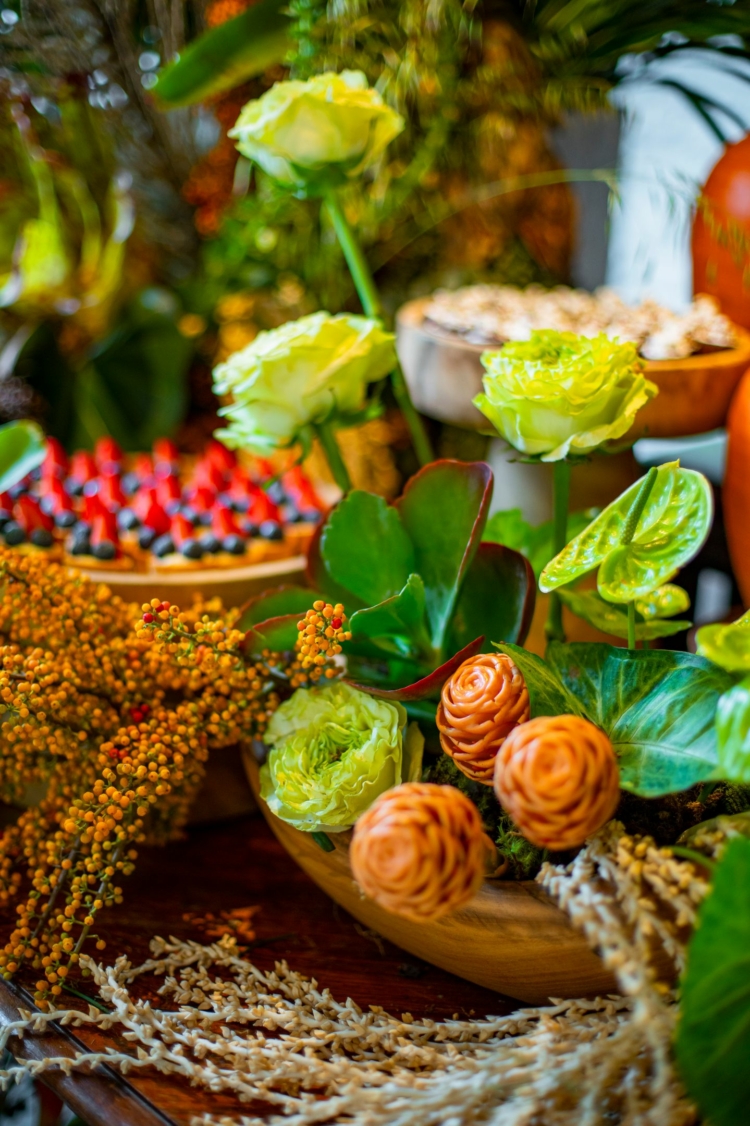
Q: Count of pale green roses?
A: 4